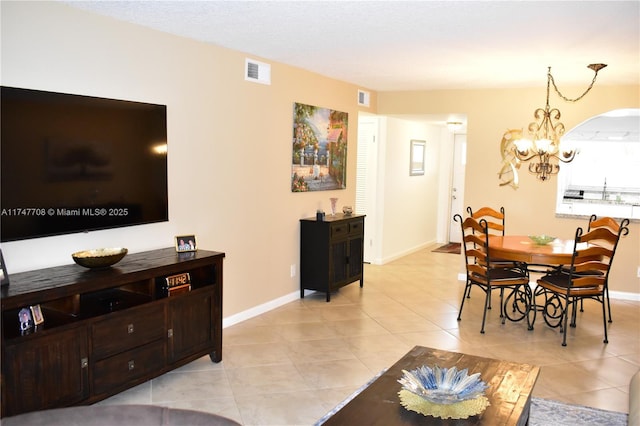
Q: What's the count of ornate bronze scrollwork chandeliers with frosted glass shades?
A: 1